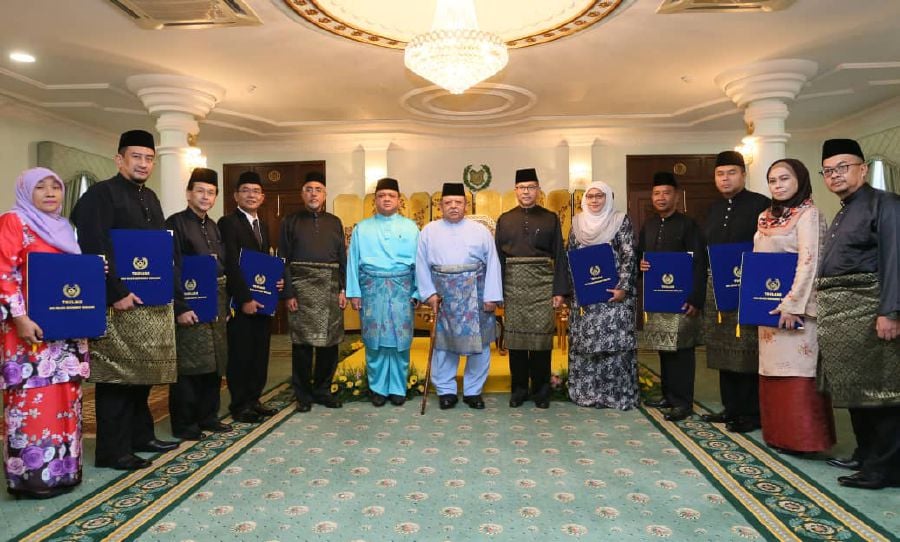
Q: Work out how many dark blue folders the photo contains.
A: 8